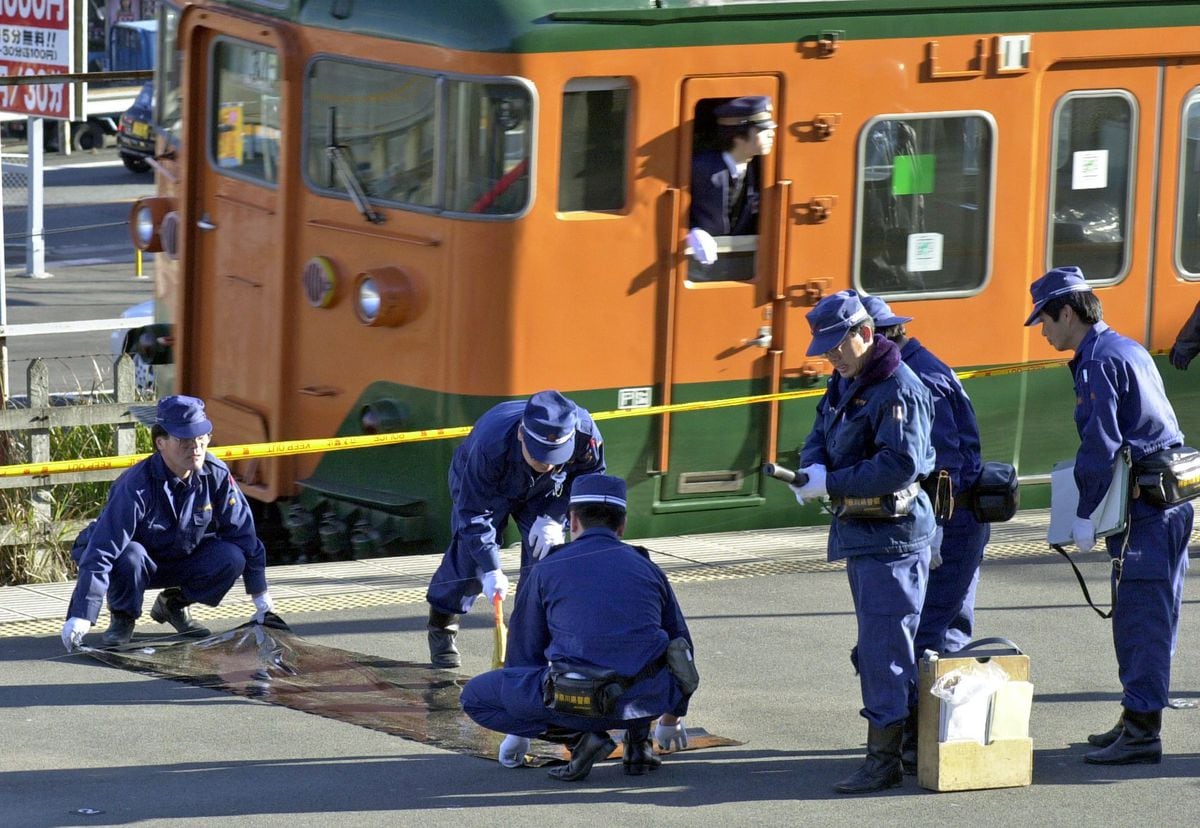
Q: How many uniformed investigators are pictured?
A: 6